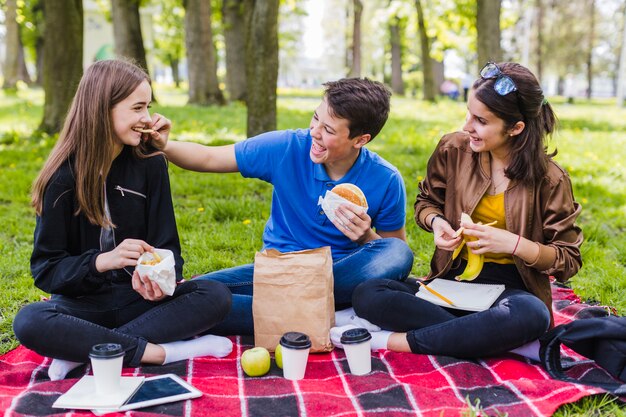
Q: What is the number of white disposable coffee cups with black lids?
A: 3